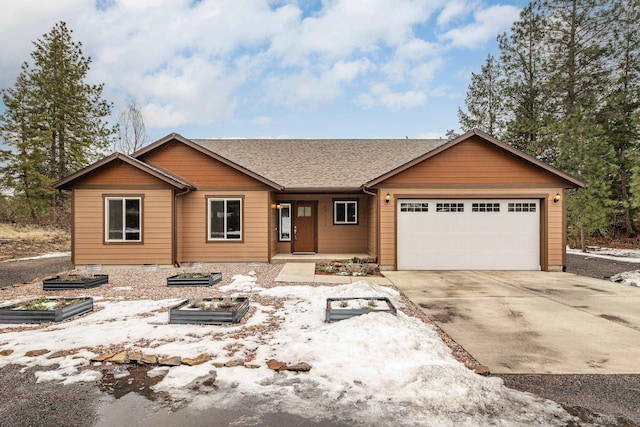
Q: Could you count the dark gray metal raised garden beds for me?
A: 5